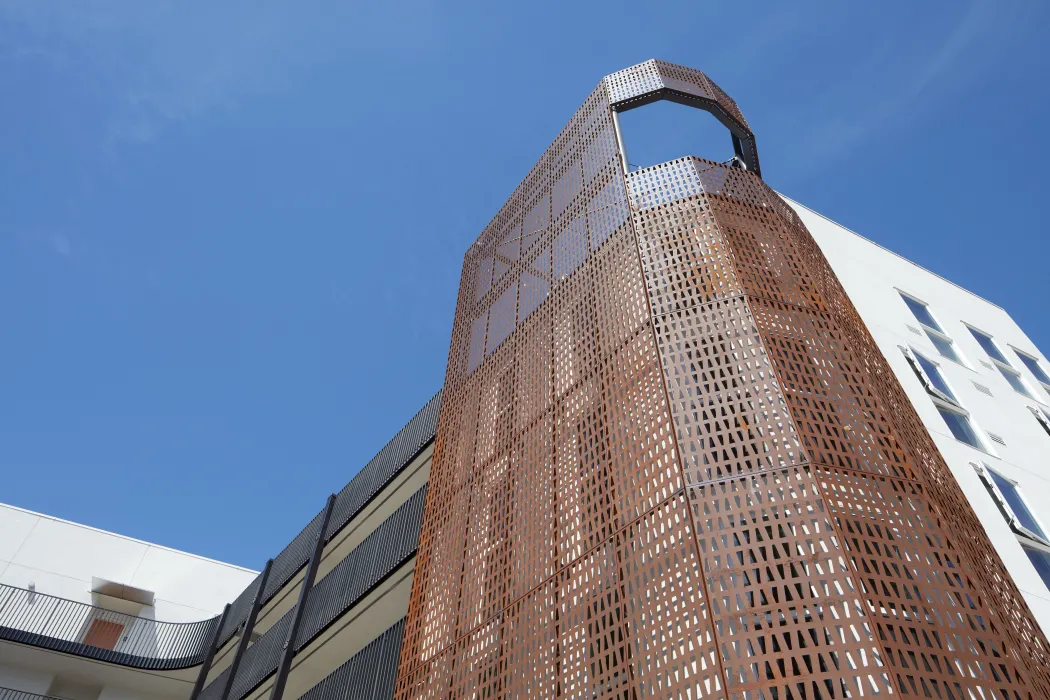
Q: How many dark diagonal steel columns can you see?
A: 3